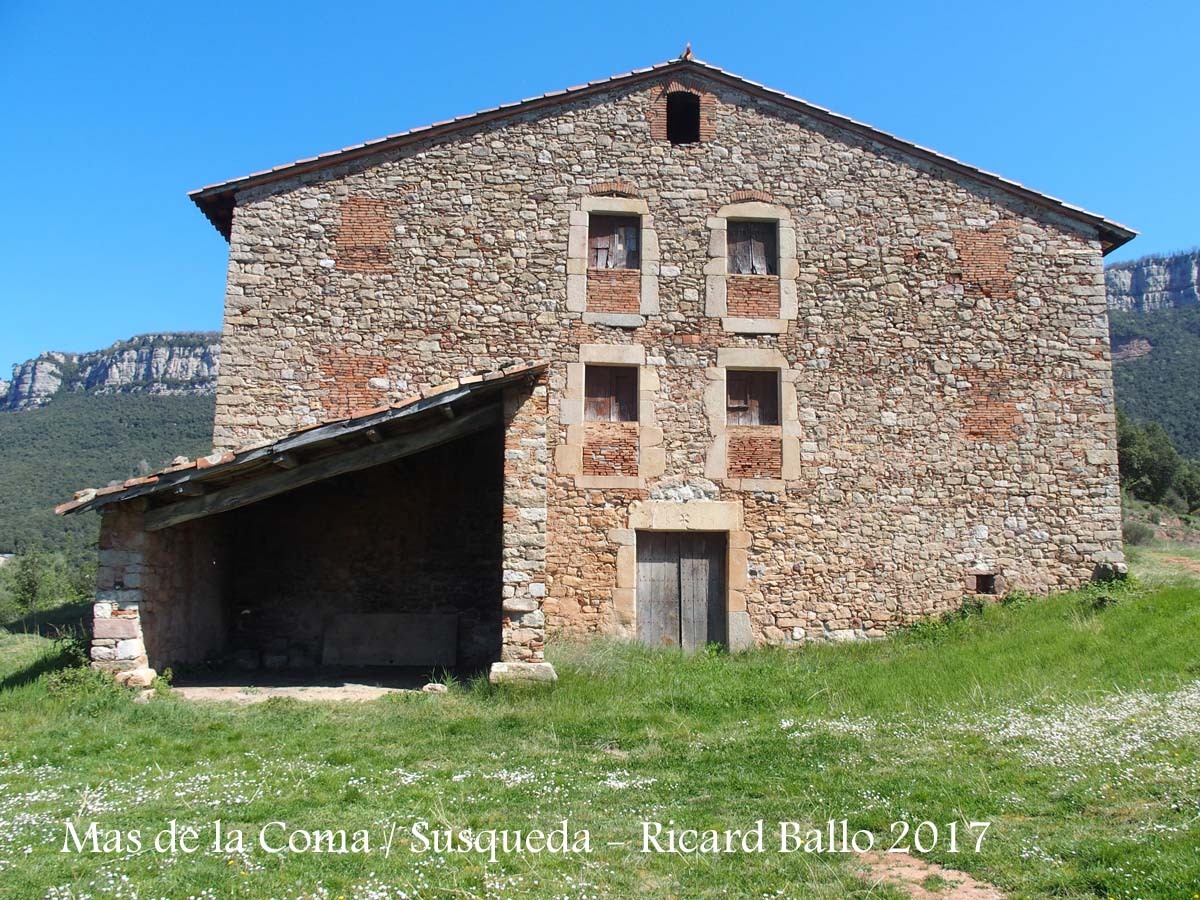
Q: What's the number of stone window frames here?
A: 4